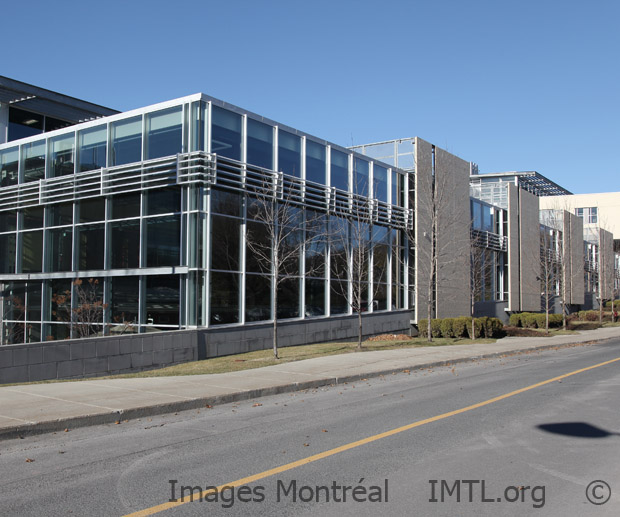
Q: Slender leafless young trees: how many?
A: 8